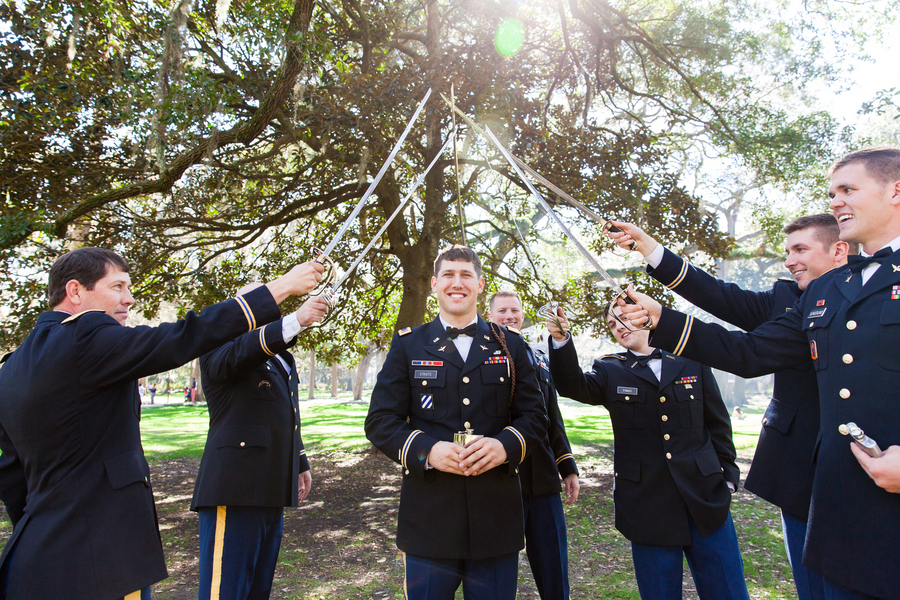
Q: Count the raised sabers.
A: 6